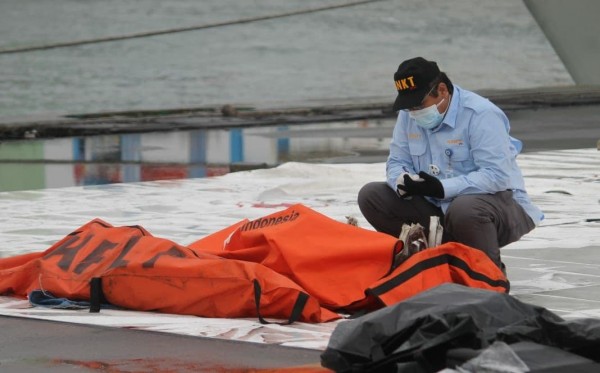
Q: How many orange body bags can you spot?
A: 2